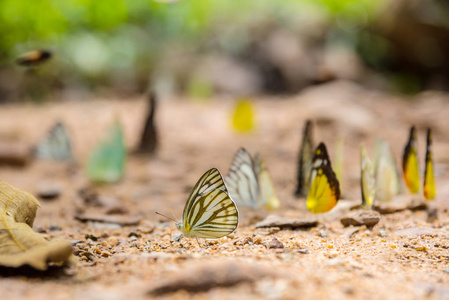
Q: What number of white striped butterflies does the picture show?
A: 3